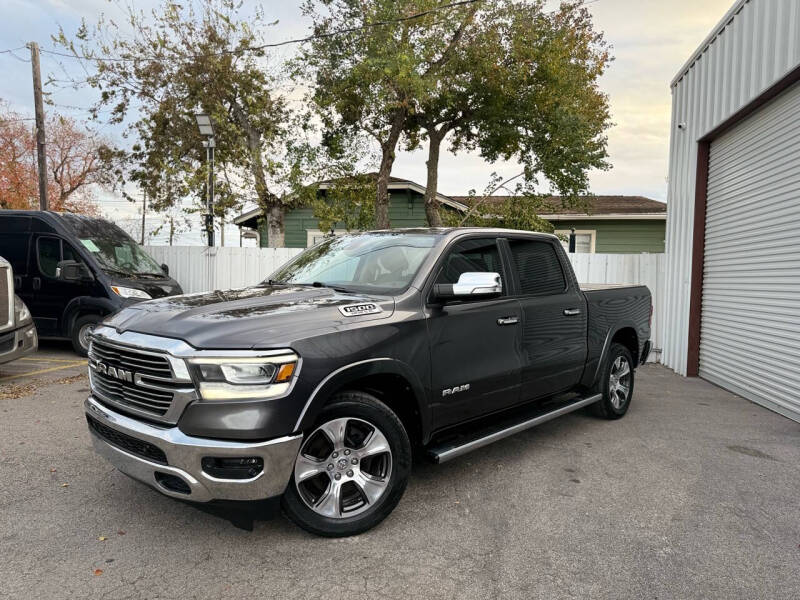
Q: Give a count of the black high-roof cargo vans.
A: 1